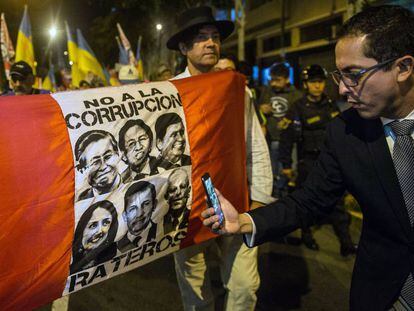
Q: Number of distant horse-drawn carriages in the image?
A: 0